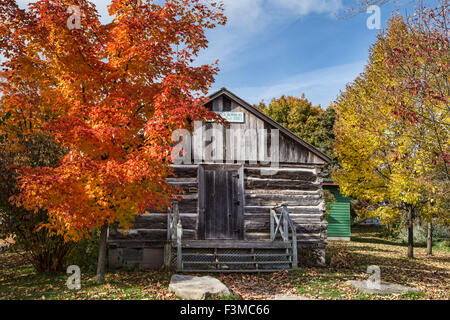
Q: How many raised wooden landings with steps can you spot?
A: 1